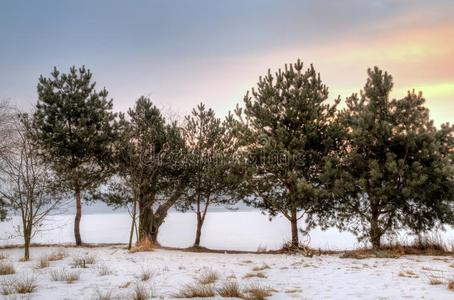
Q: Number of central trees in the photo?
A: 5